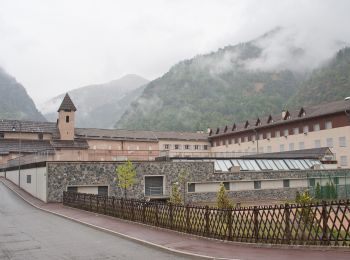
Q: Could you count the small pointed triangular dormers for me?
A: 9